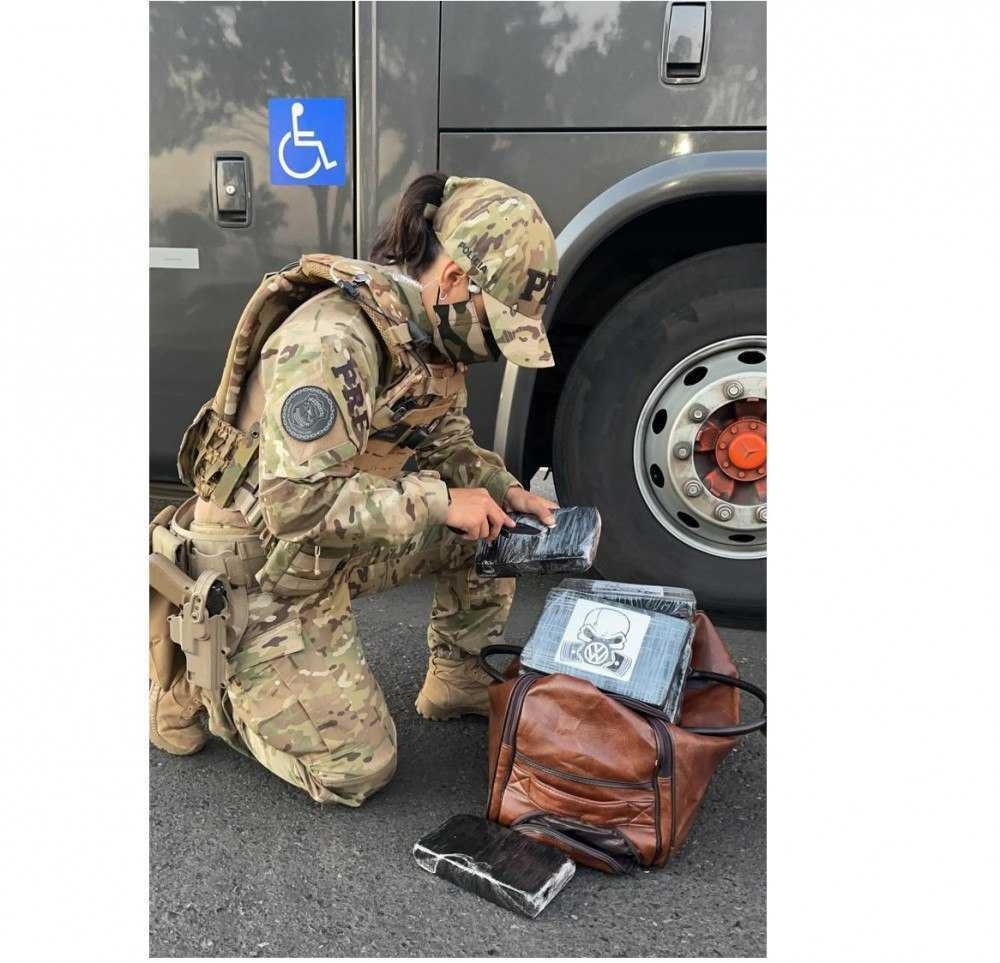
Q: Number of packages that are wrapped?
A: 4